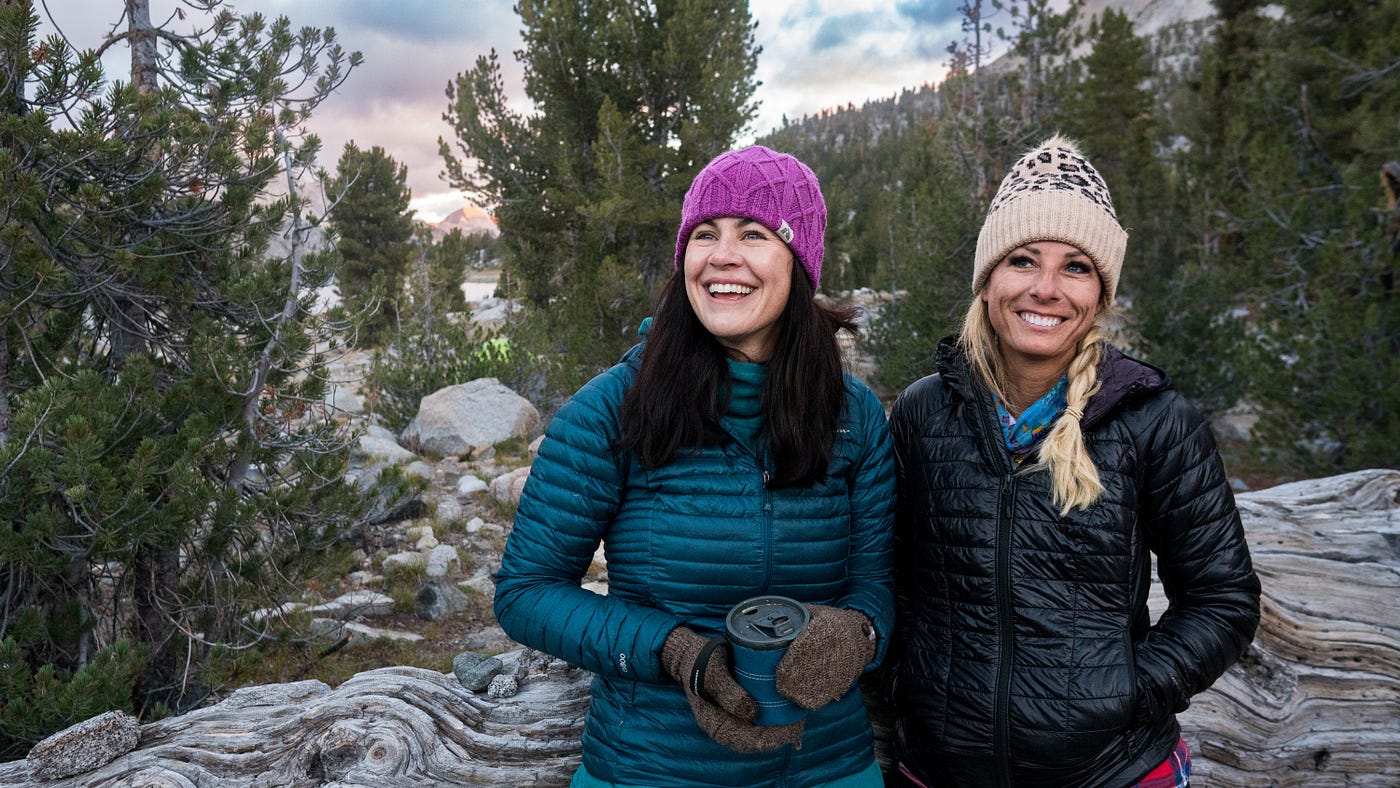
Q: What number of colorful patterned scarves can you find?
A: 1